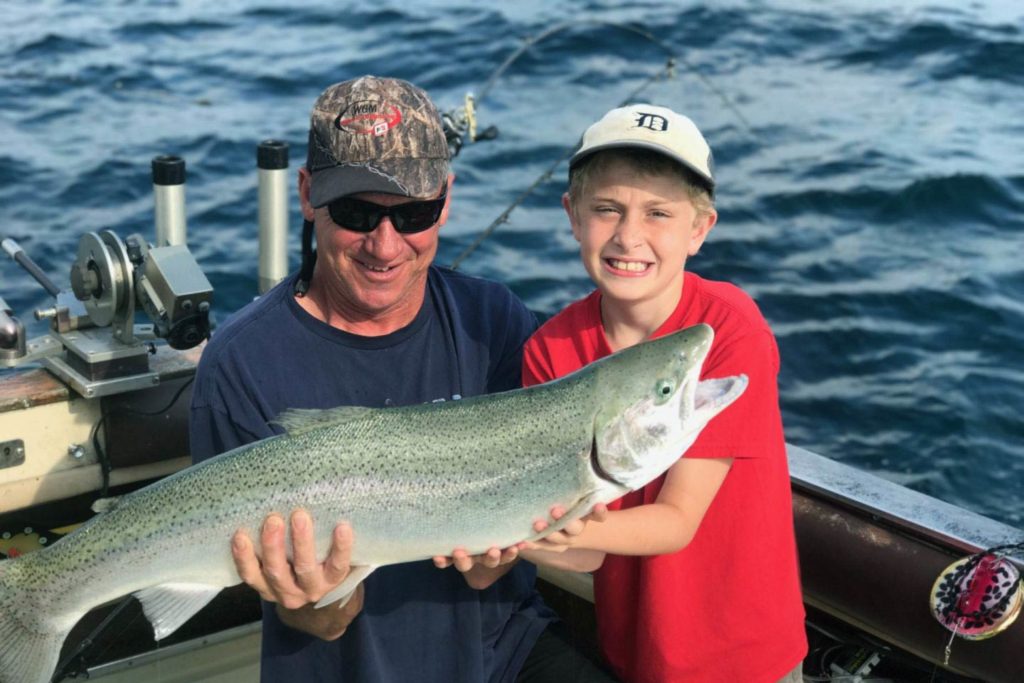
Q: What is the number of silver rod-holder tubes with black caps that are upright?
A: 2